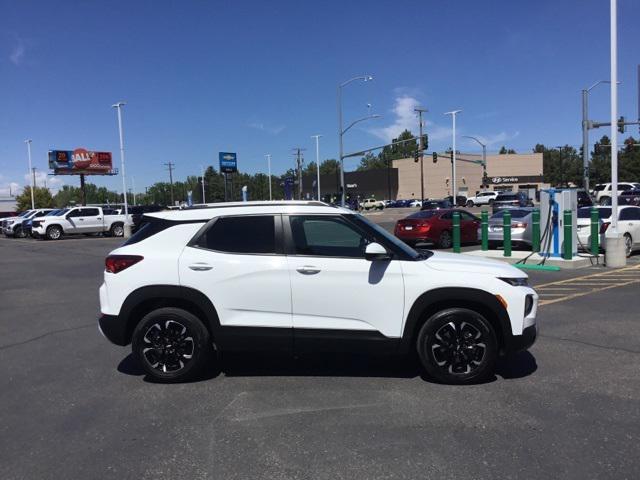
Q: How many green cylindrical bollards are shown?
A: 6